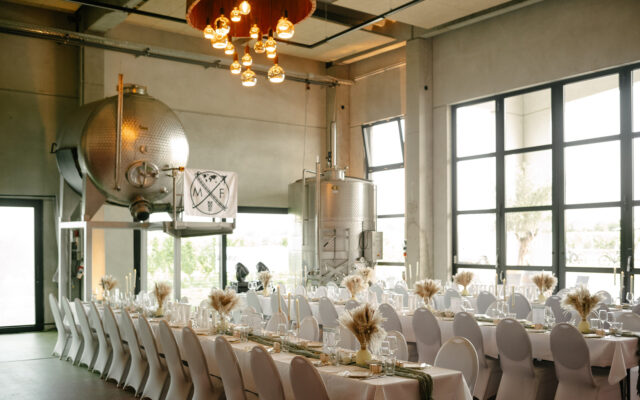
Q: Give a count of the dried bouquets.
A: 11